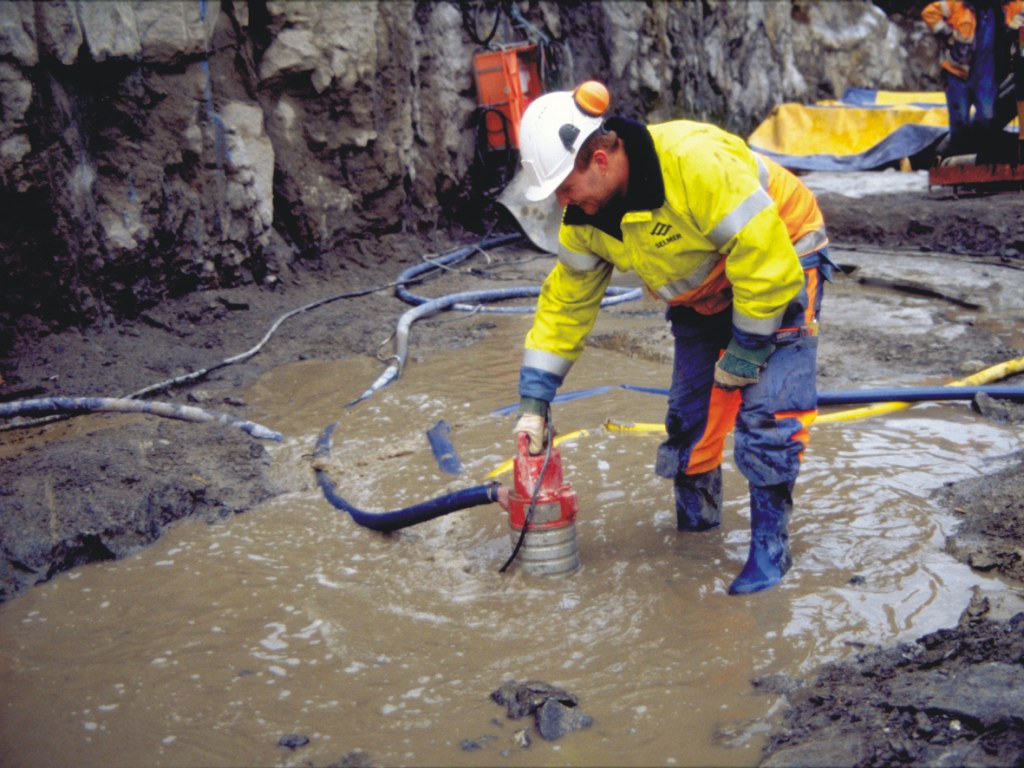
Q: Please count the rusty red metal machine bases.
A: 1